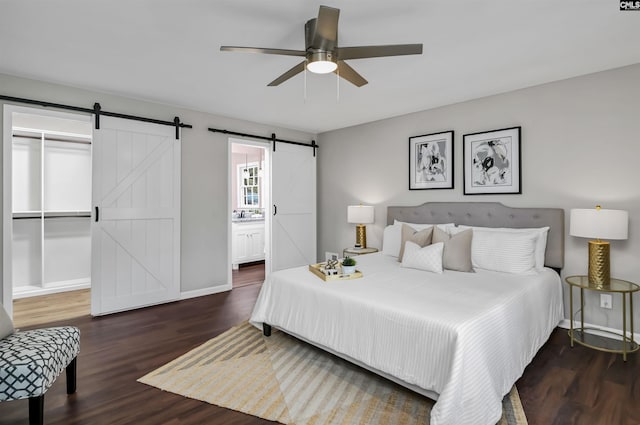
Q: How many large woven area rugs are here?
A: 1